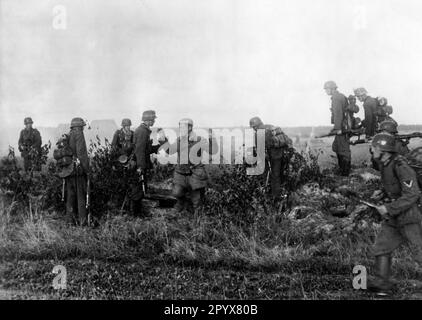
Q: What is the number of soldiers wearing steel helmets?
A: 9